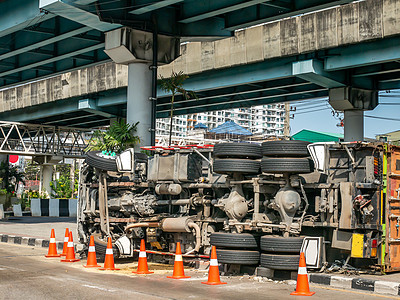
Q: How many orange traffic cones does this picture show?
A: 9